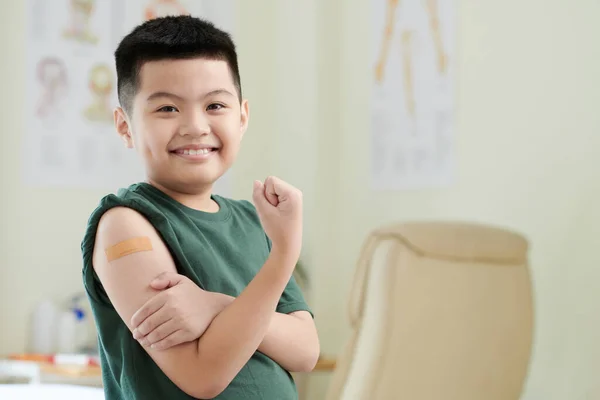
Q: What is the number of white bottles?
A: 2